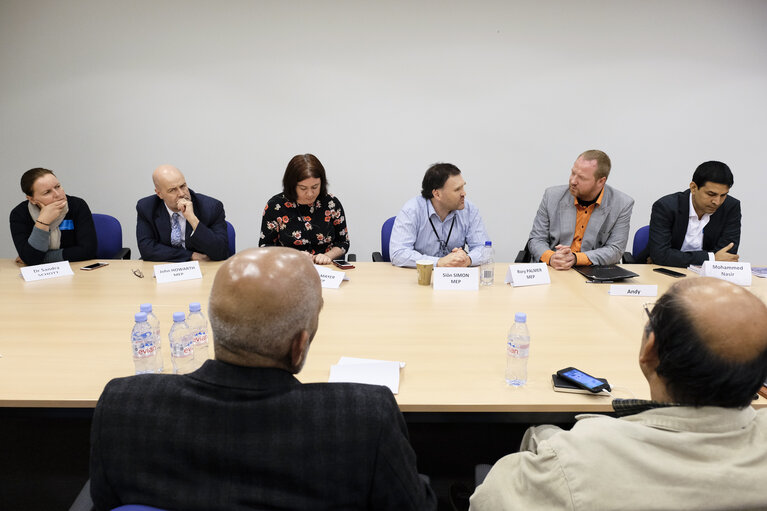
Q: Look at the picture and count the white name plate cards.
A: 7